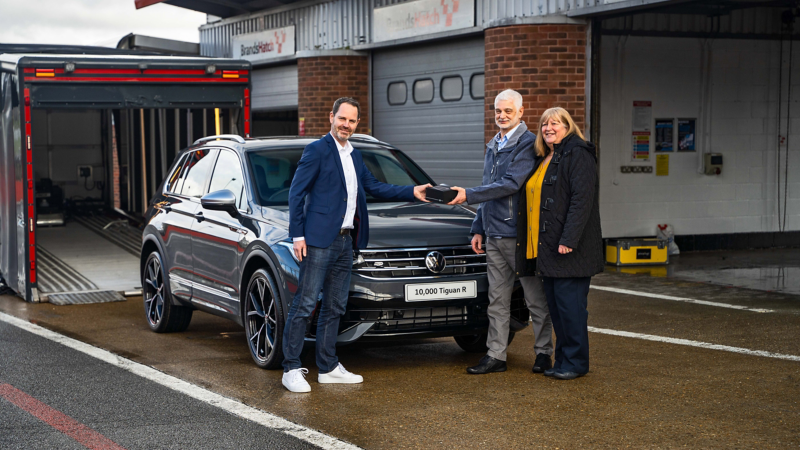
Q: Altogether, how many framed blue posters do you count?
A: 2